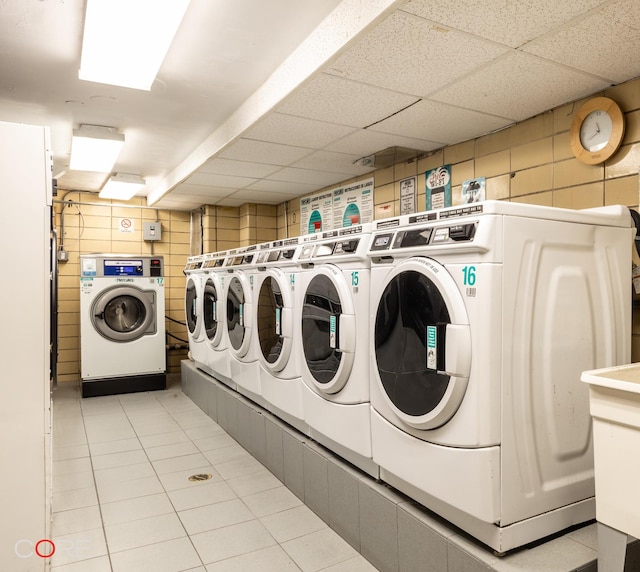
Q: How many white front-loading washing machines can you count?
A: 7